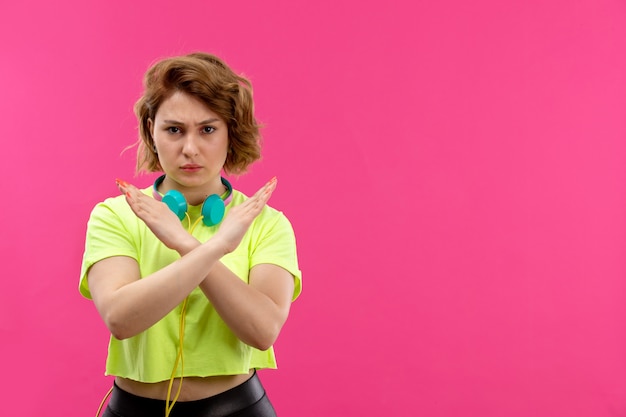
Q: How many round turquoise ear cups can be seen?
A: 2